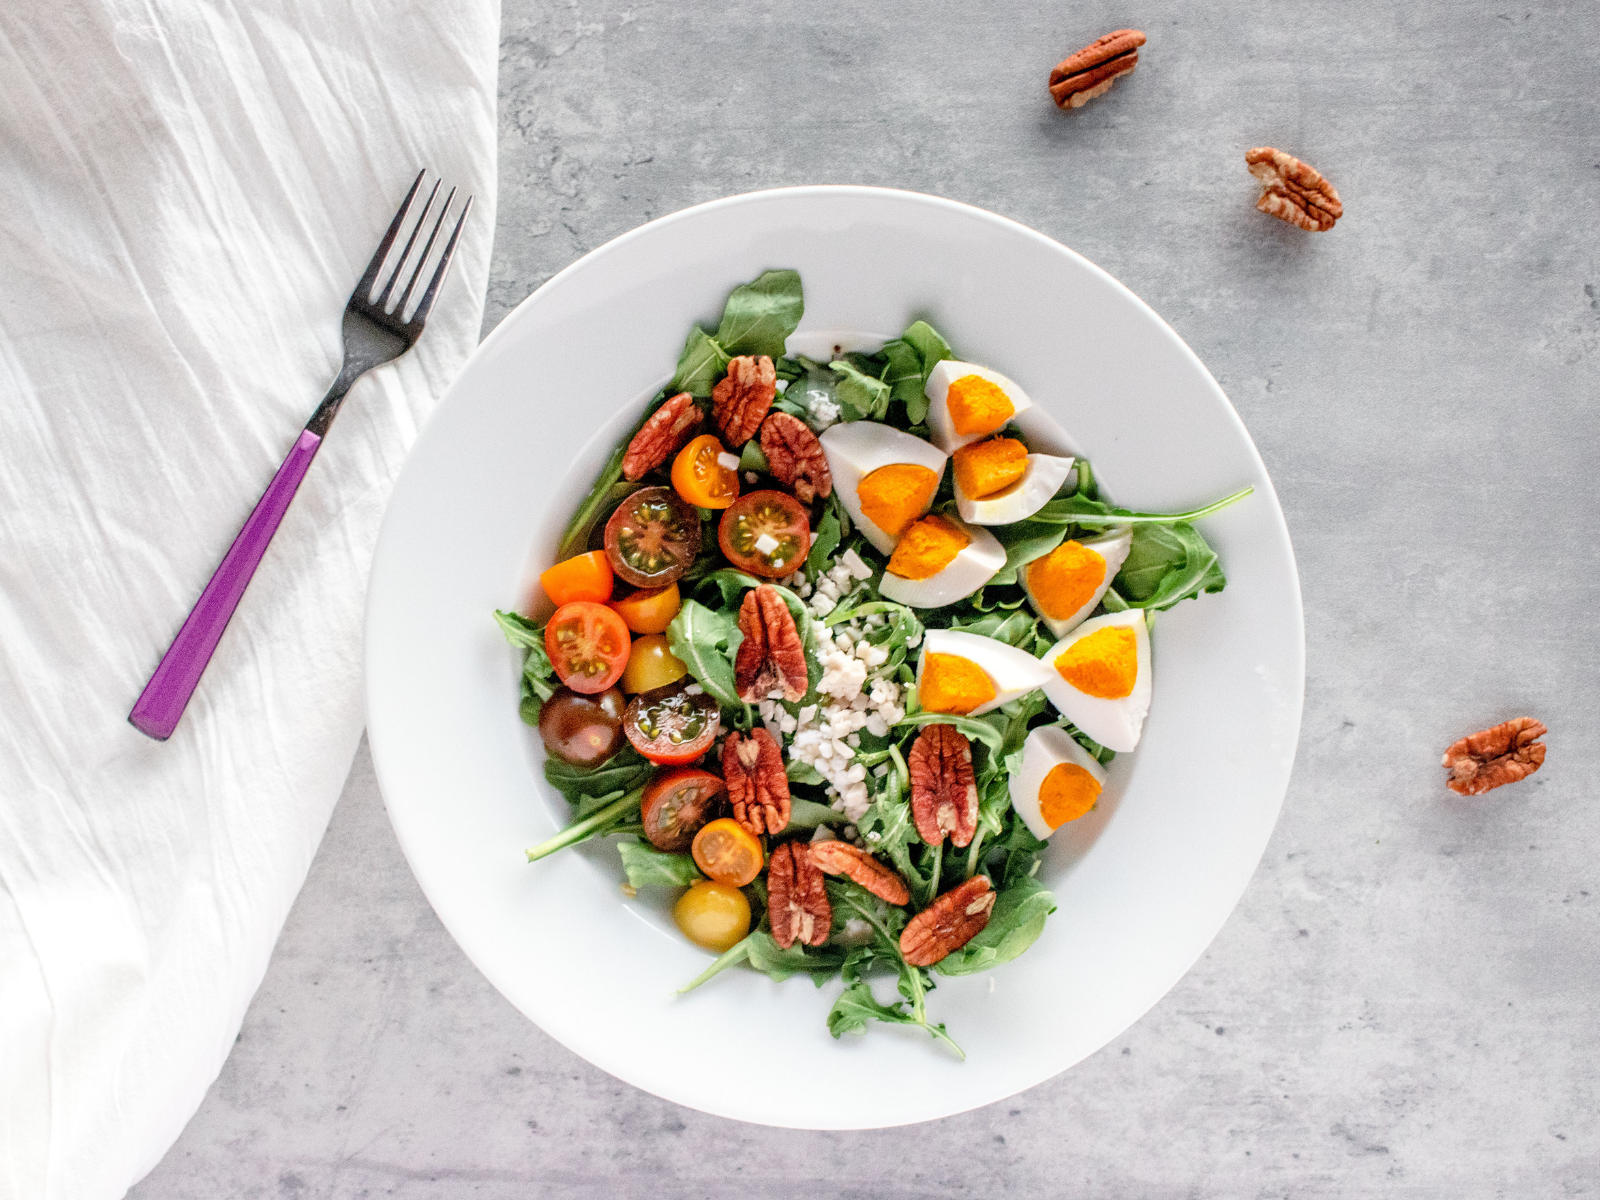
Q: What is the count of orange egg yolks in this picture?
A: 8